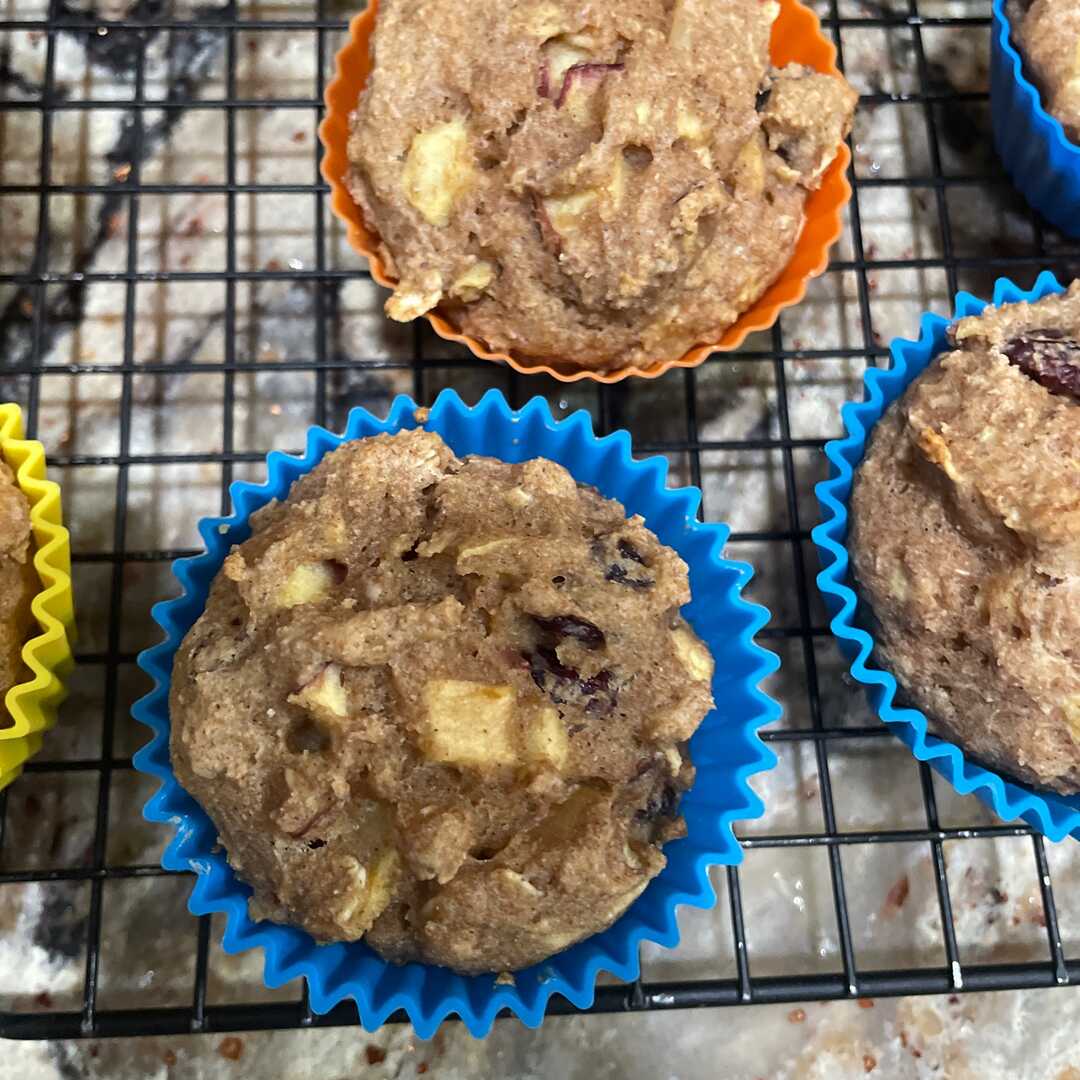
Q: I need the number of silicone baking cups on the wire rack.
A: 5